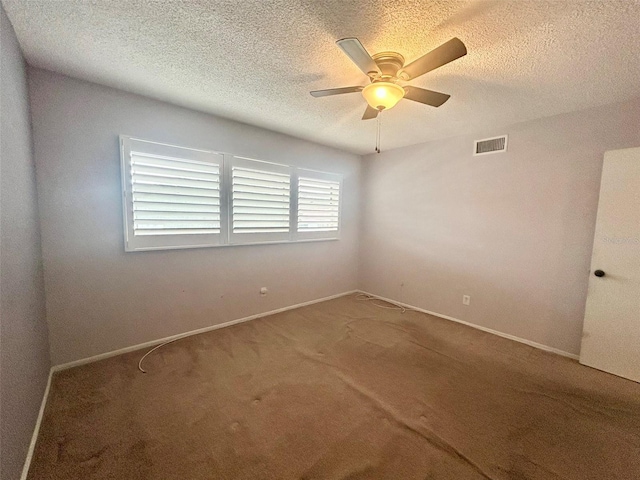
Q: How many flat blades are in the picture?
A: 5